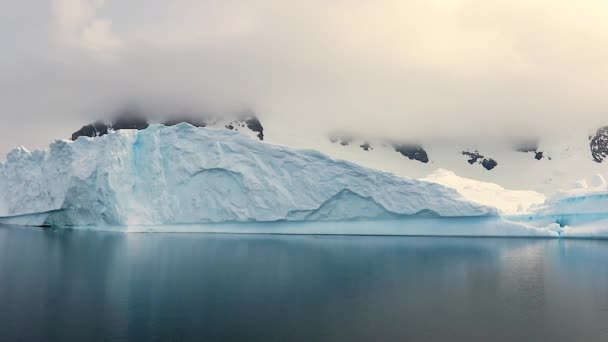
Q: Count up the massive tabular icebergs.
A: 1